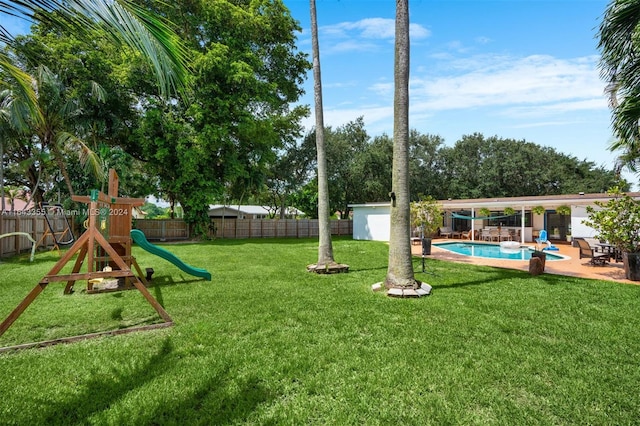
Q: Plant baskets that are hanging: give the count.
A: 4